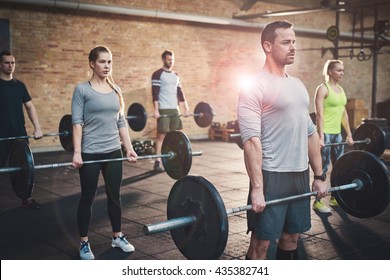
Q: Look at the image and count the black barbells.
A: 5